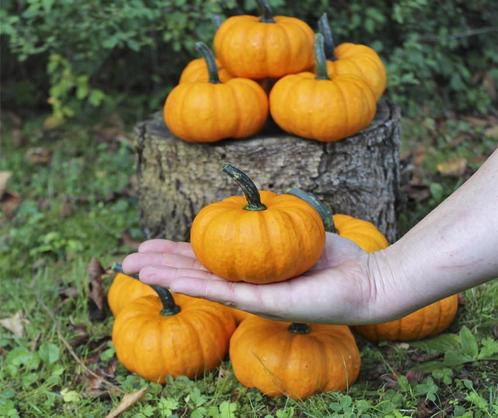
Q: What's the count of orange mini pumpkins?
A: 11